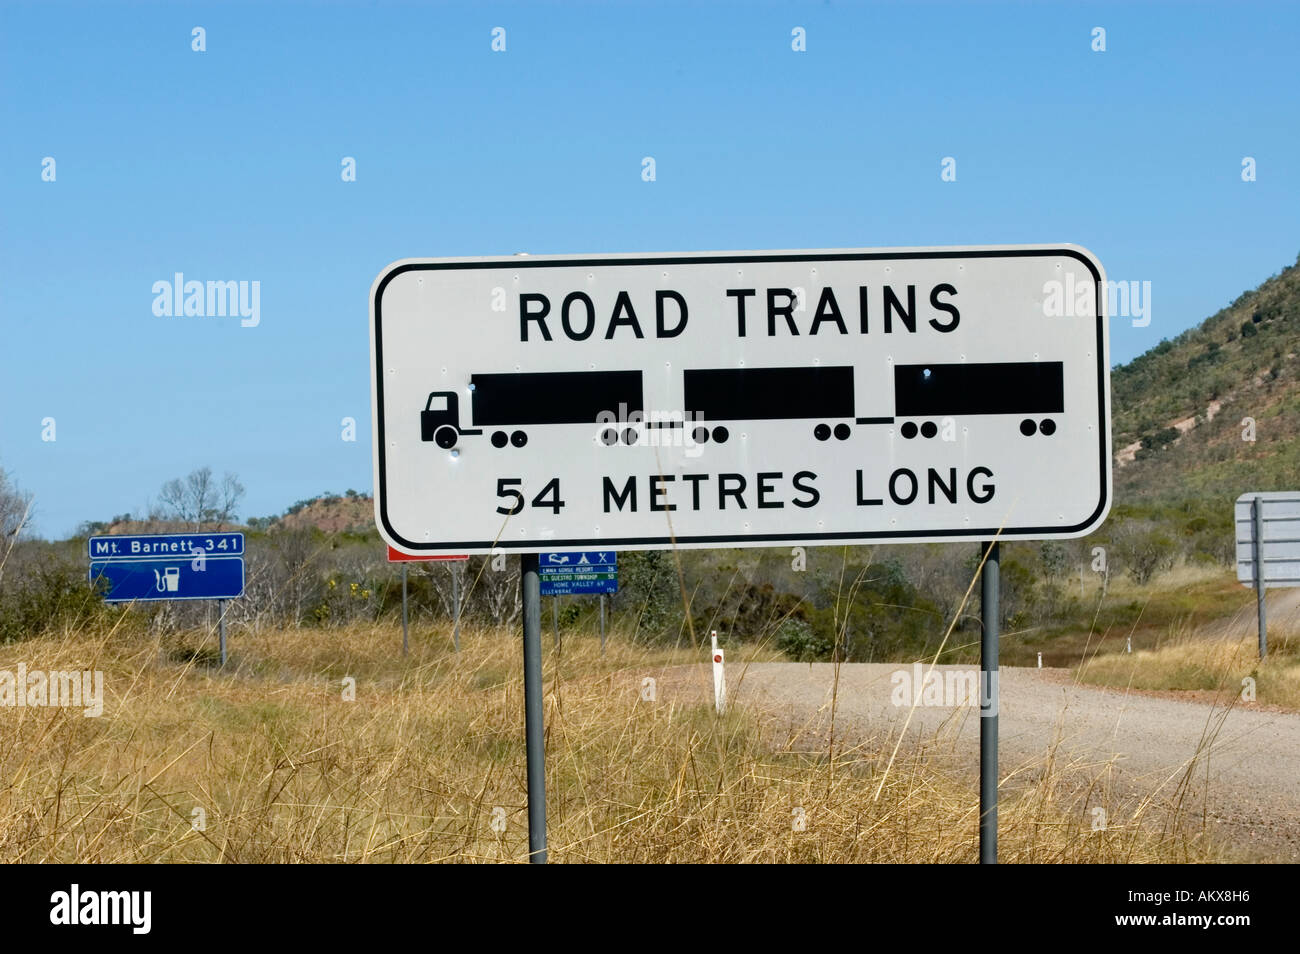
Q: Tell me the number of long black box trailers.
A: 3